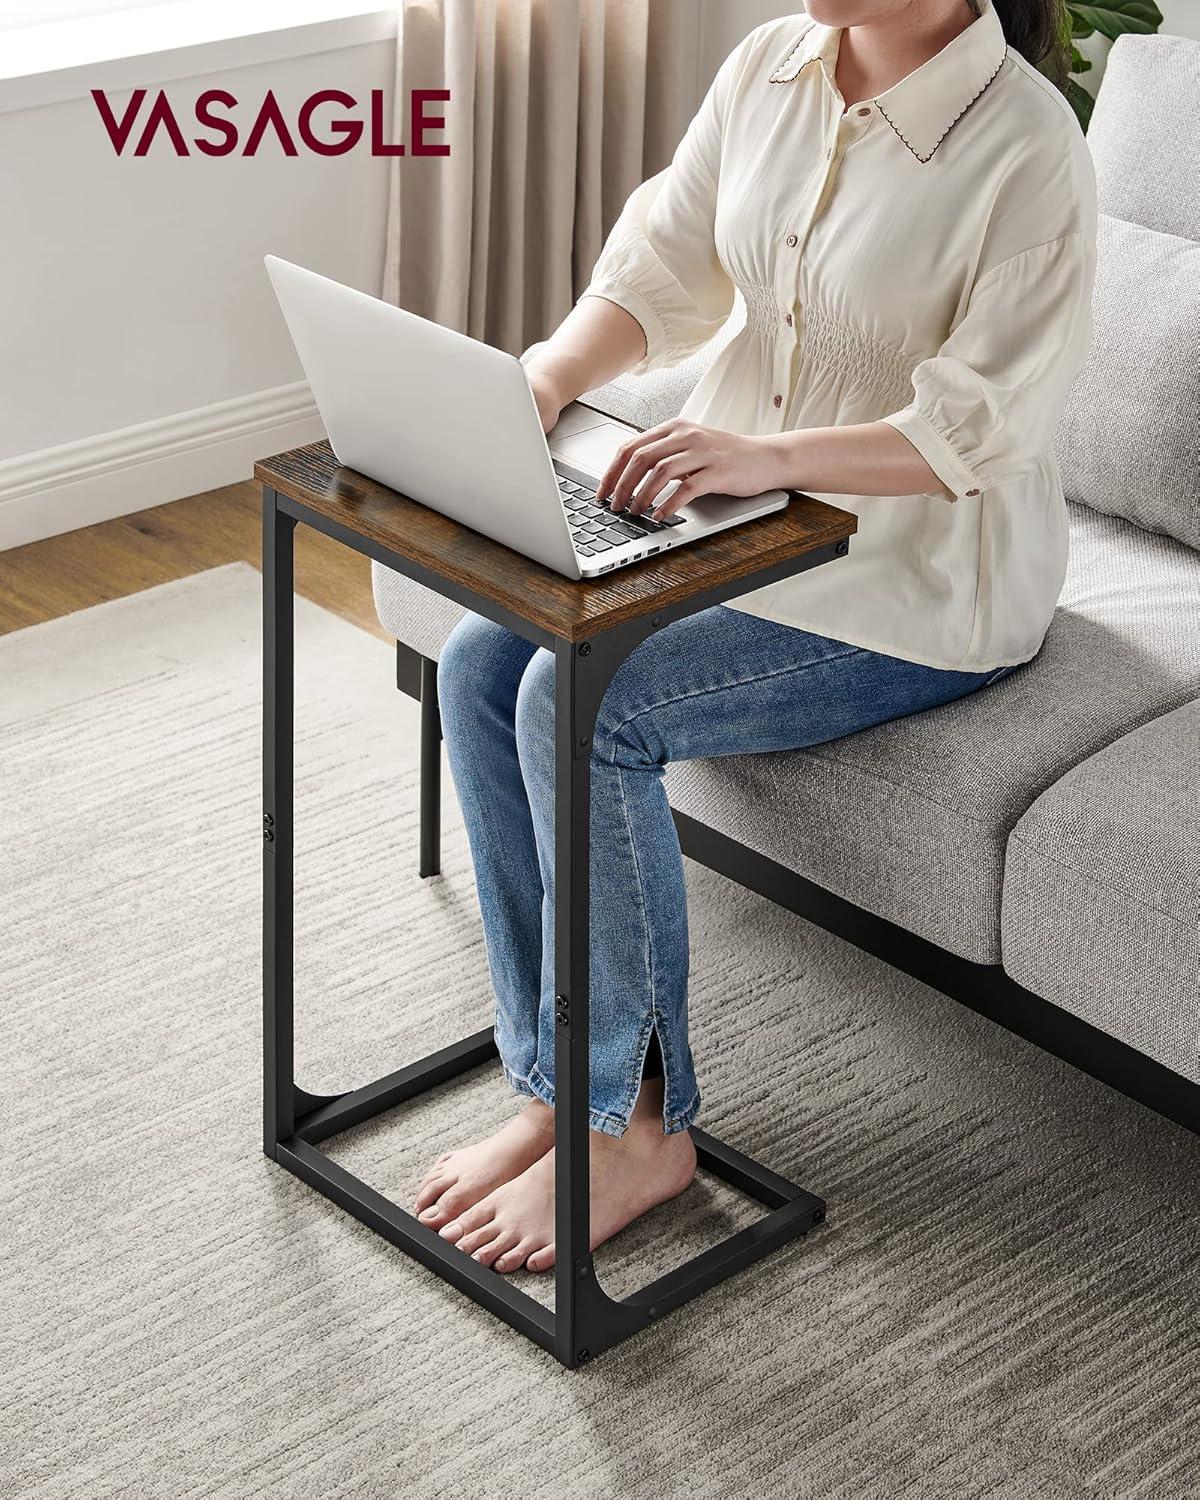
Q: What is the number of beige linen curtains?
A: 1